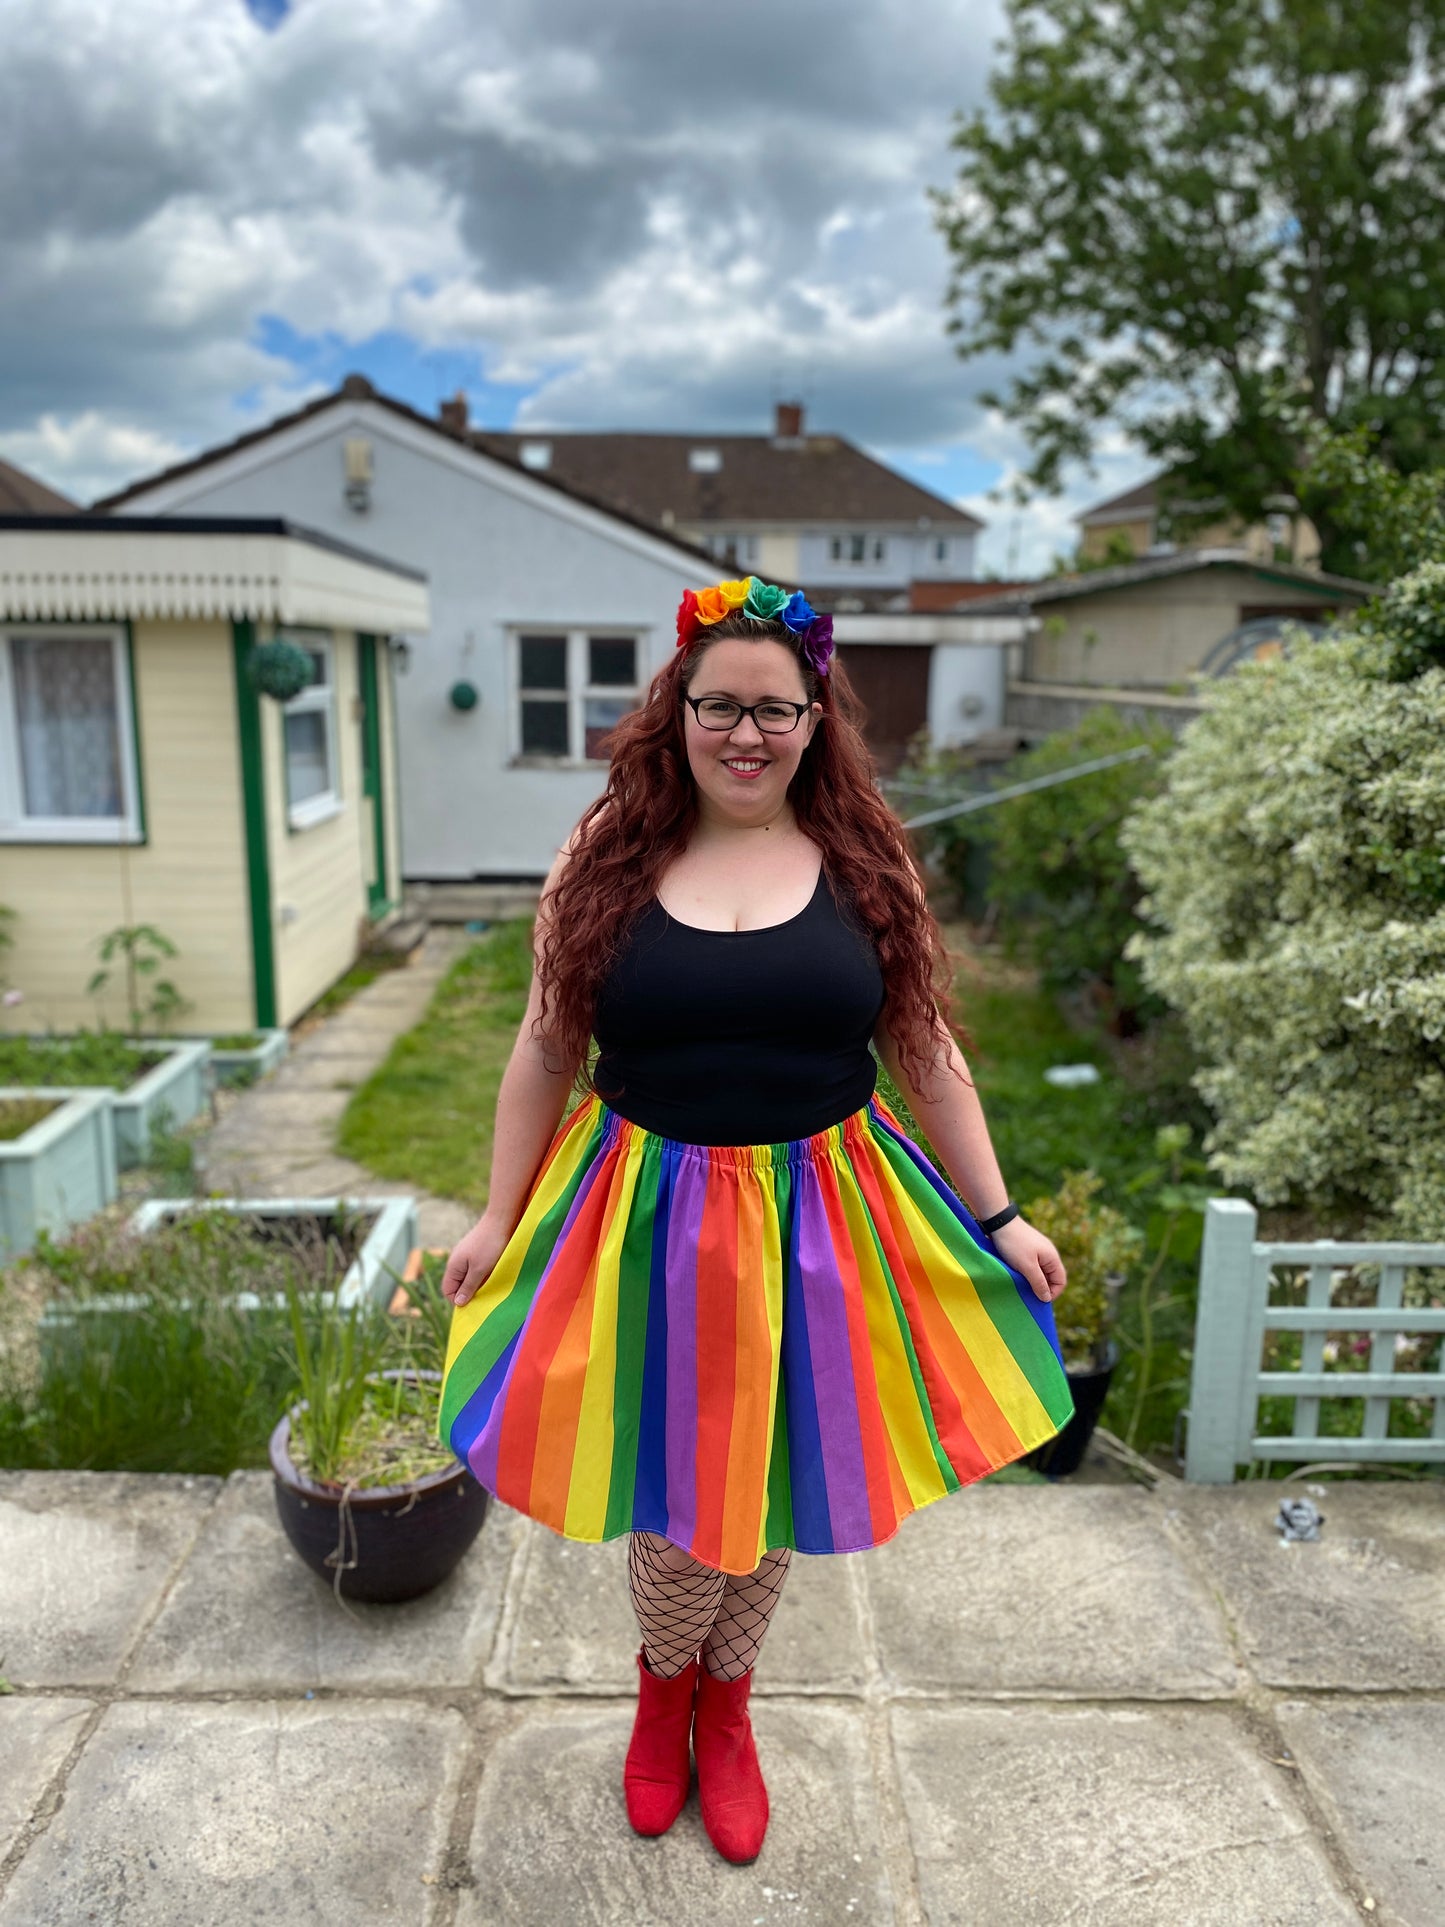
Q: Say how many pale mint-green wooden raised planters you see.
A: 4